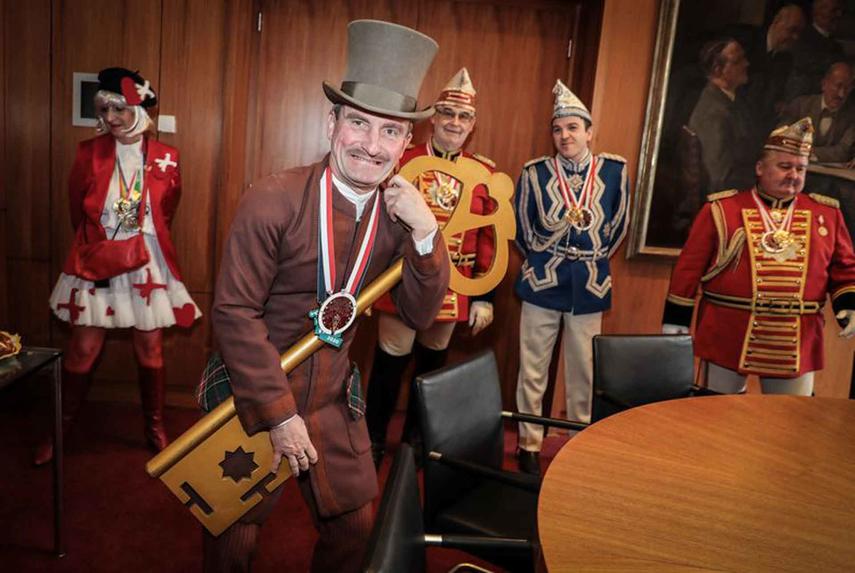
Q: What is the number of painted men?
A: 4